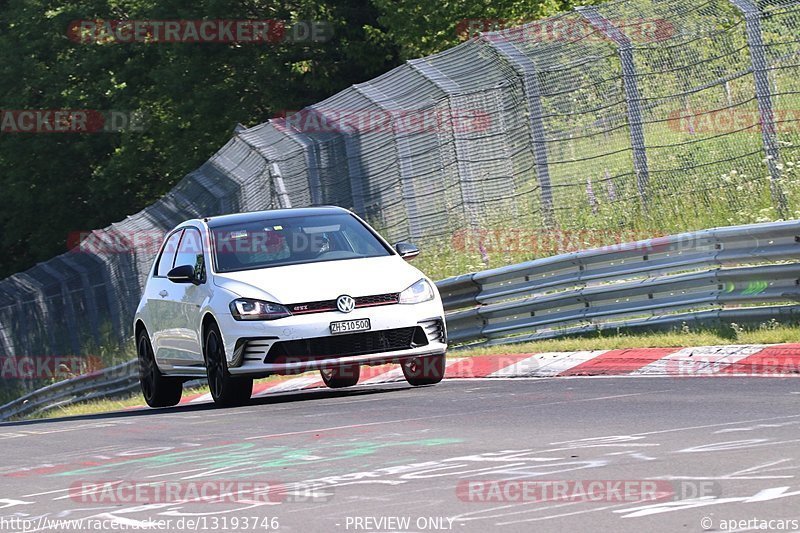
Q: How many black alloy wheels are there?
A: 2